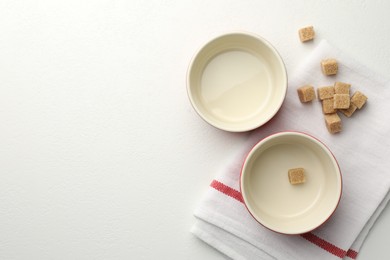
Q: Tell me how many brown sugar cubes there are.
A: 11